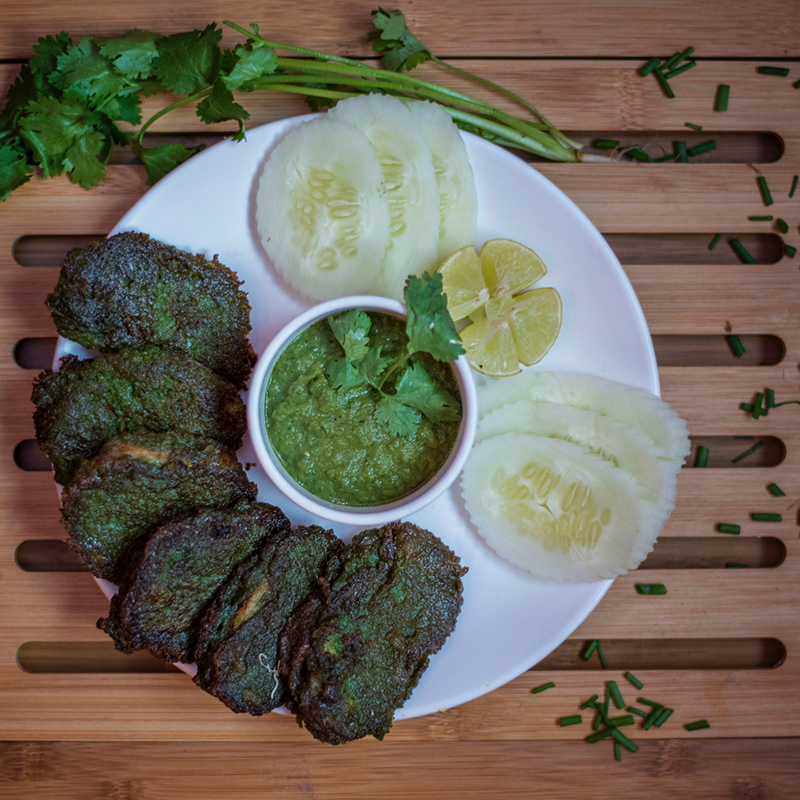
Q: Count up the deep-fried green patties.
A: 6